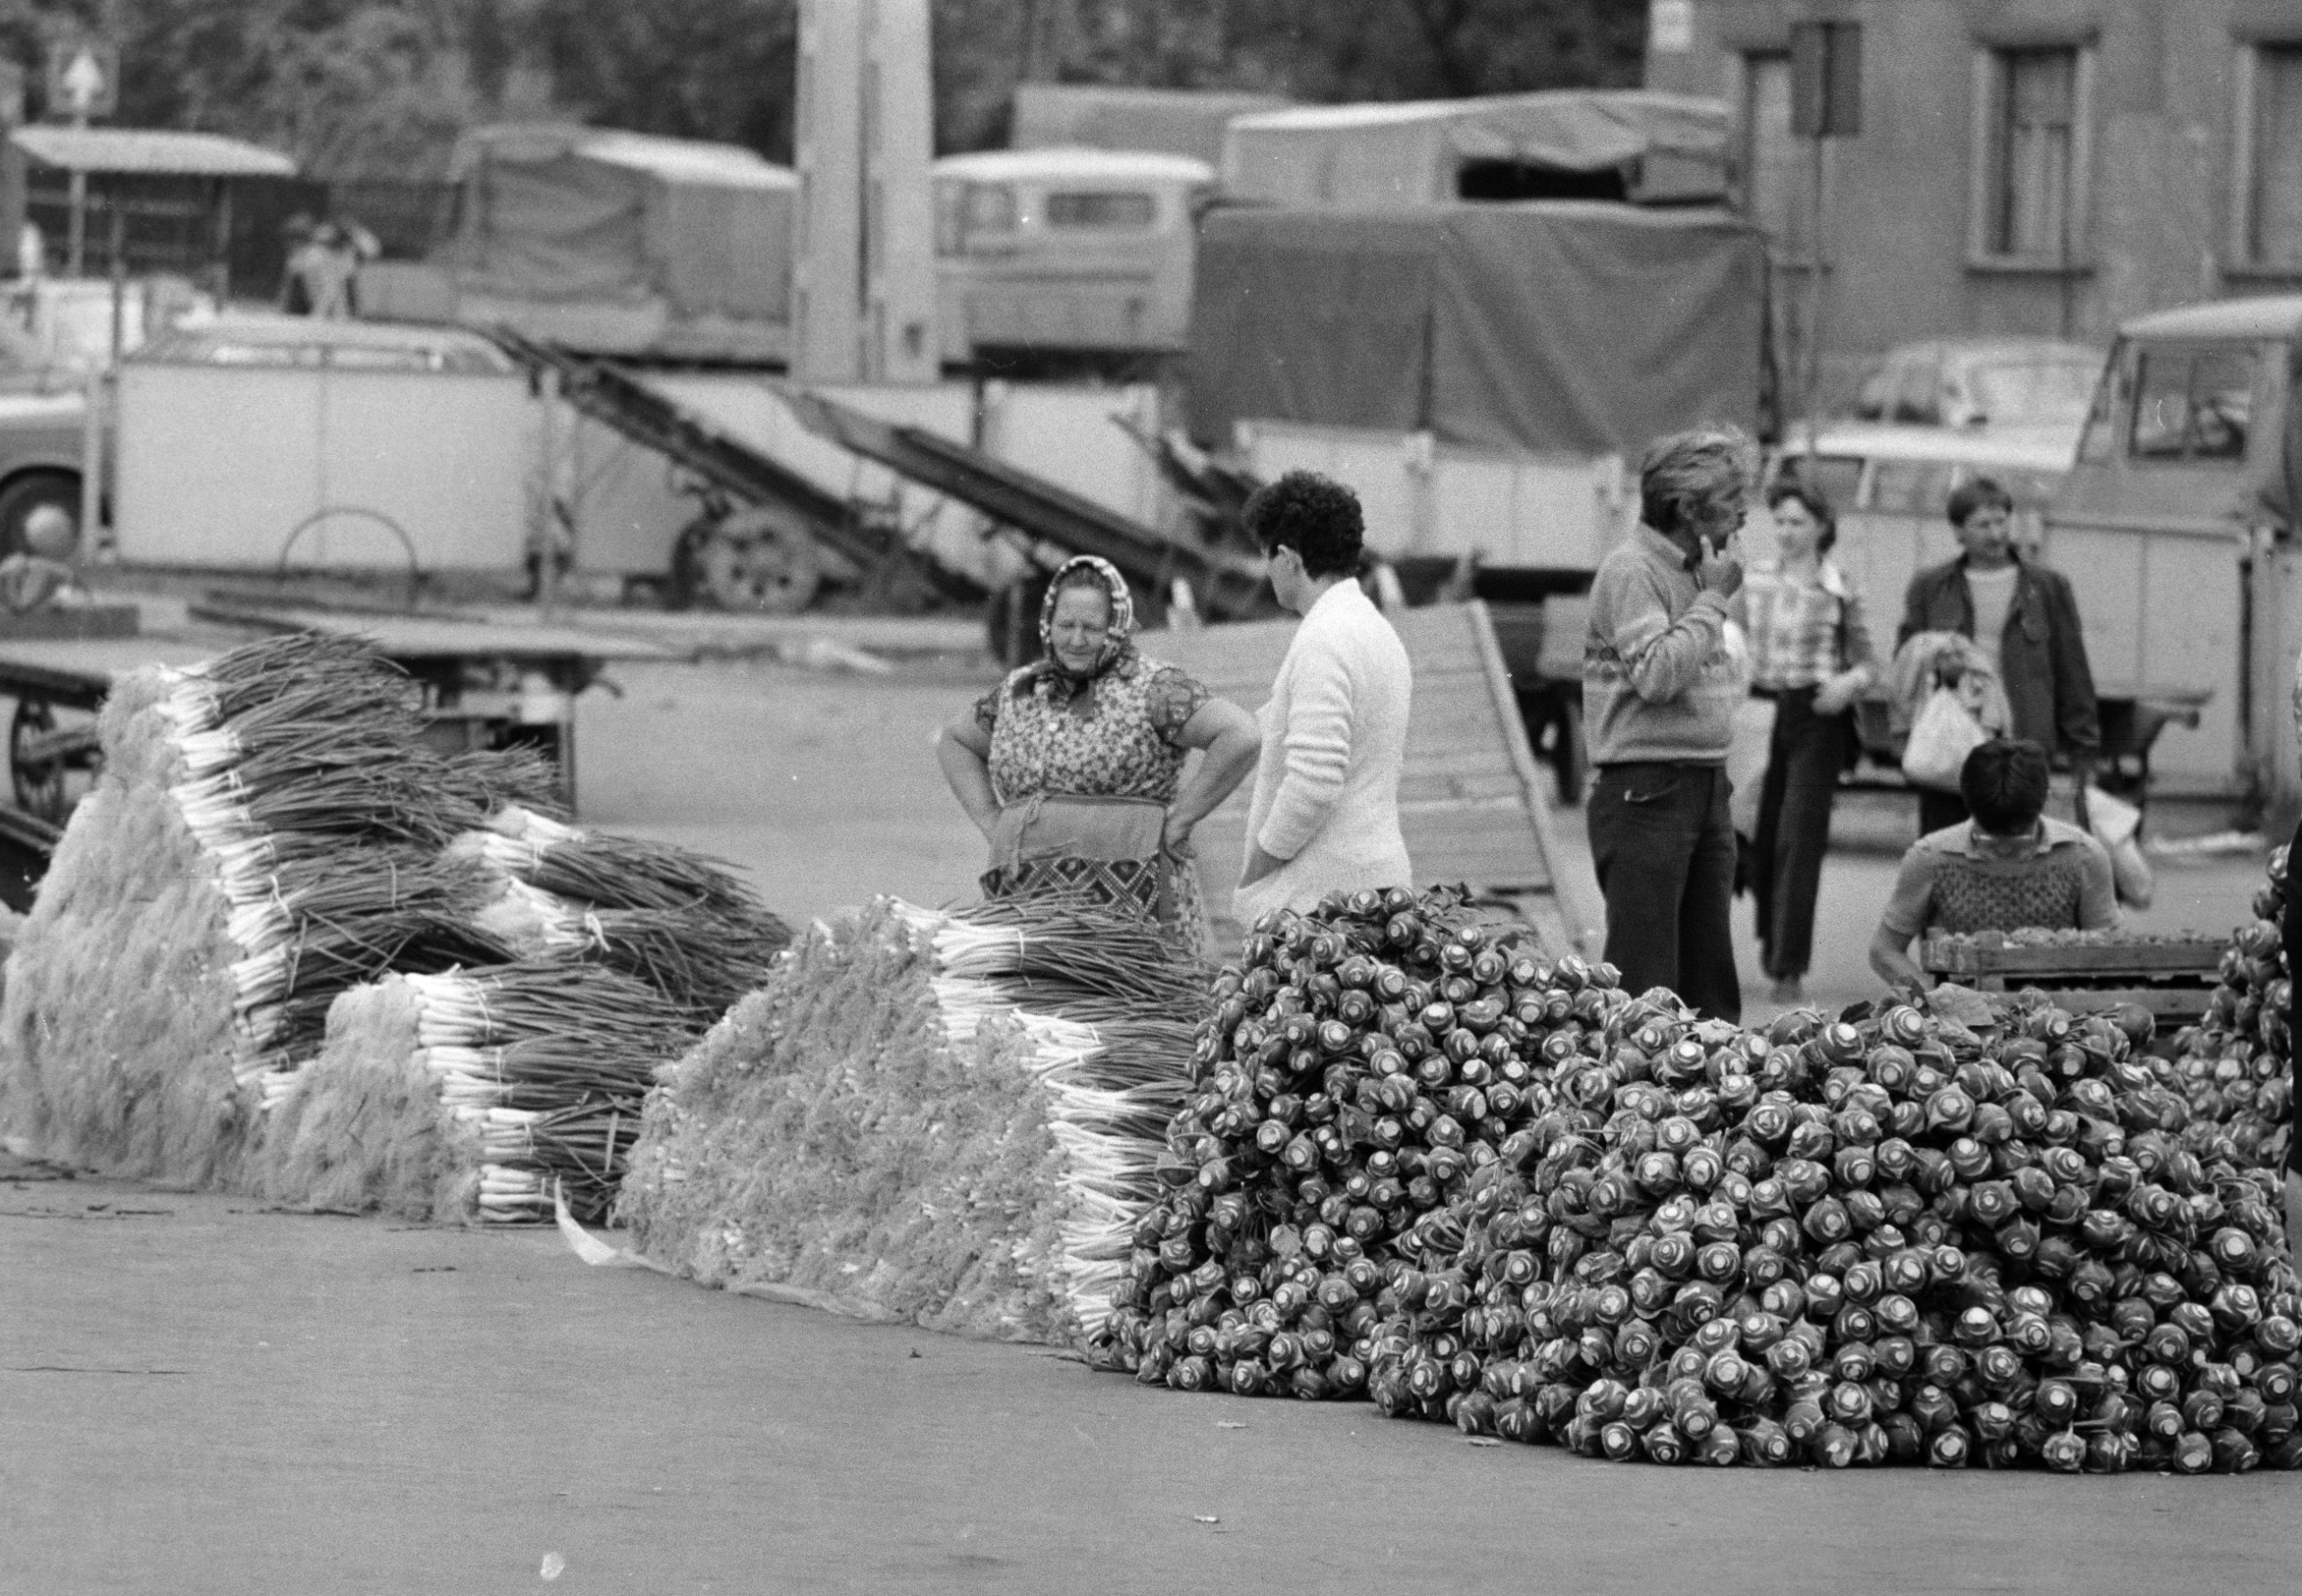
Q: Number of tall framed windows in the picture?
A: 3